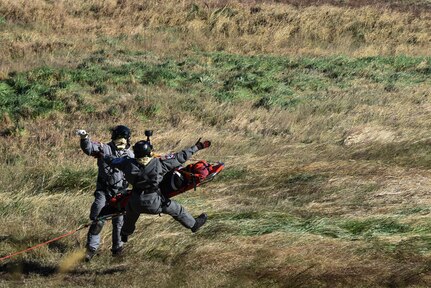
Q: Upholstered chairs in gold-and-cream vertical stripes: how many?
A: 0